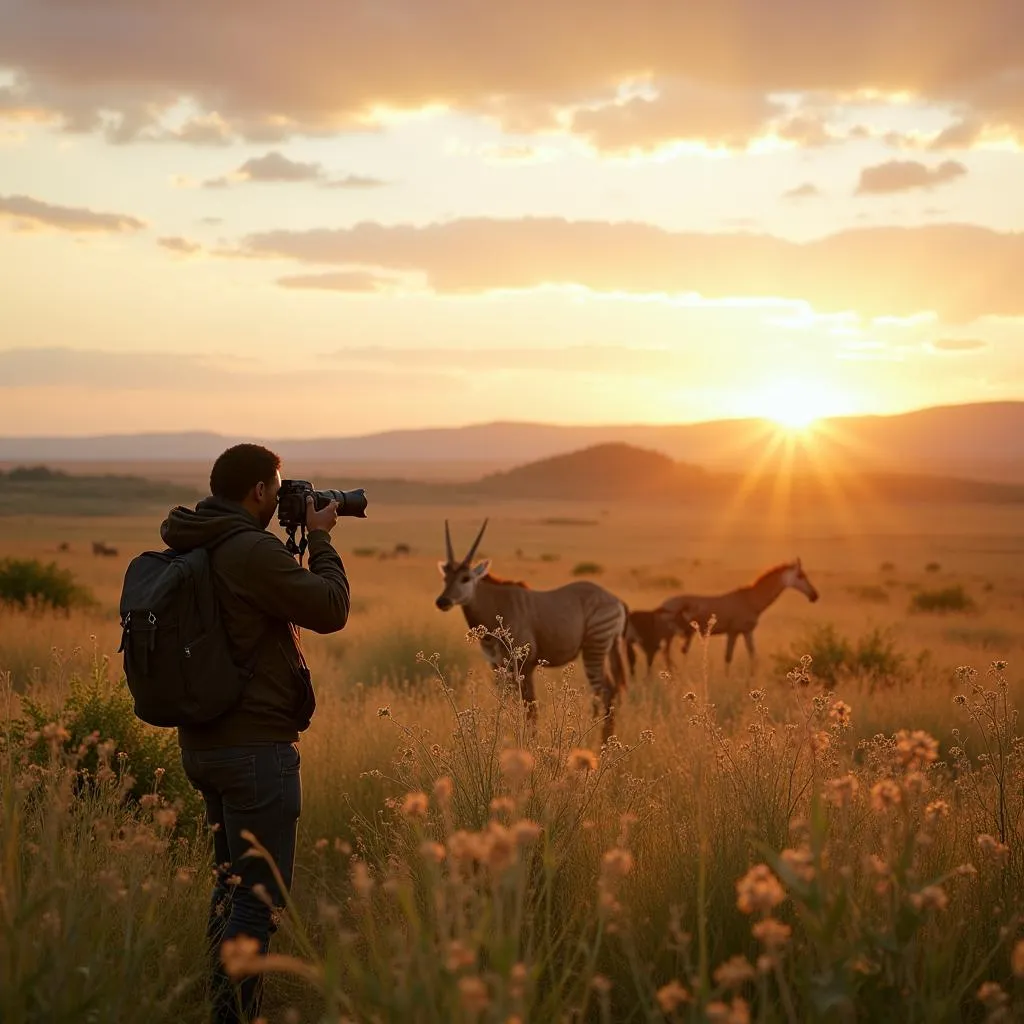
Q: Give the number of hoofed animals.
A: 3